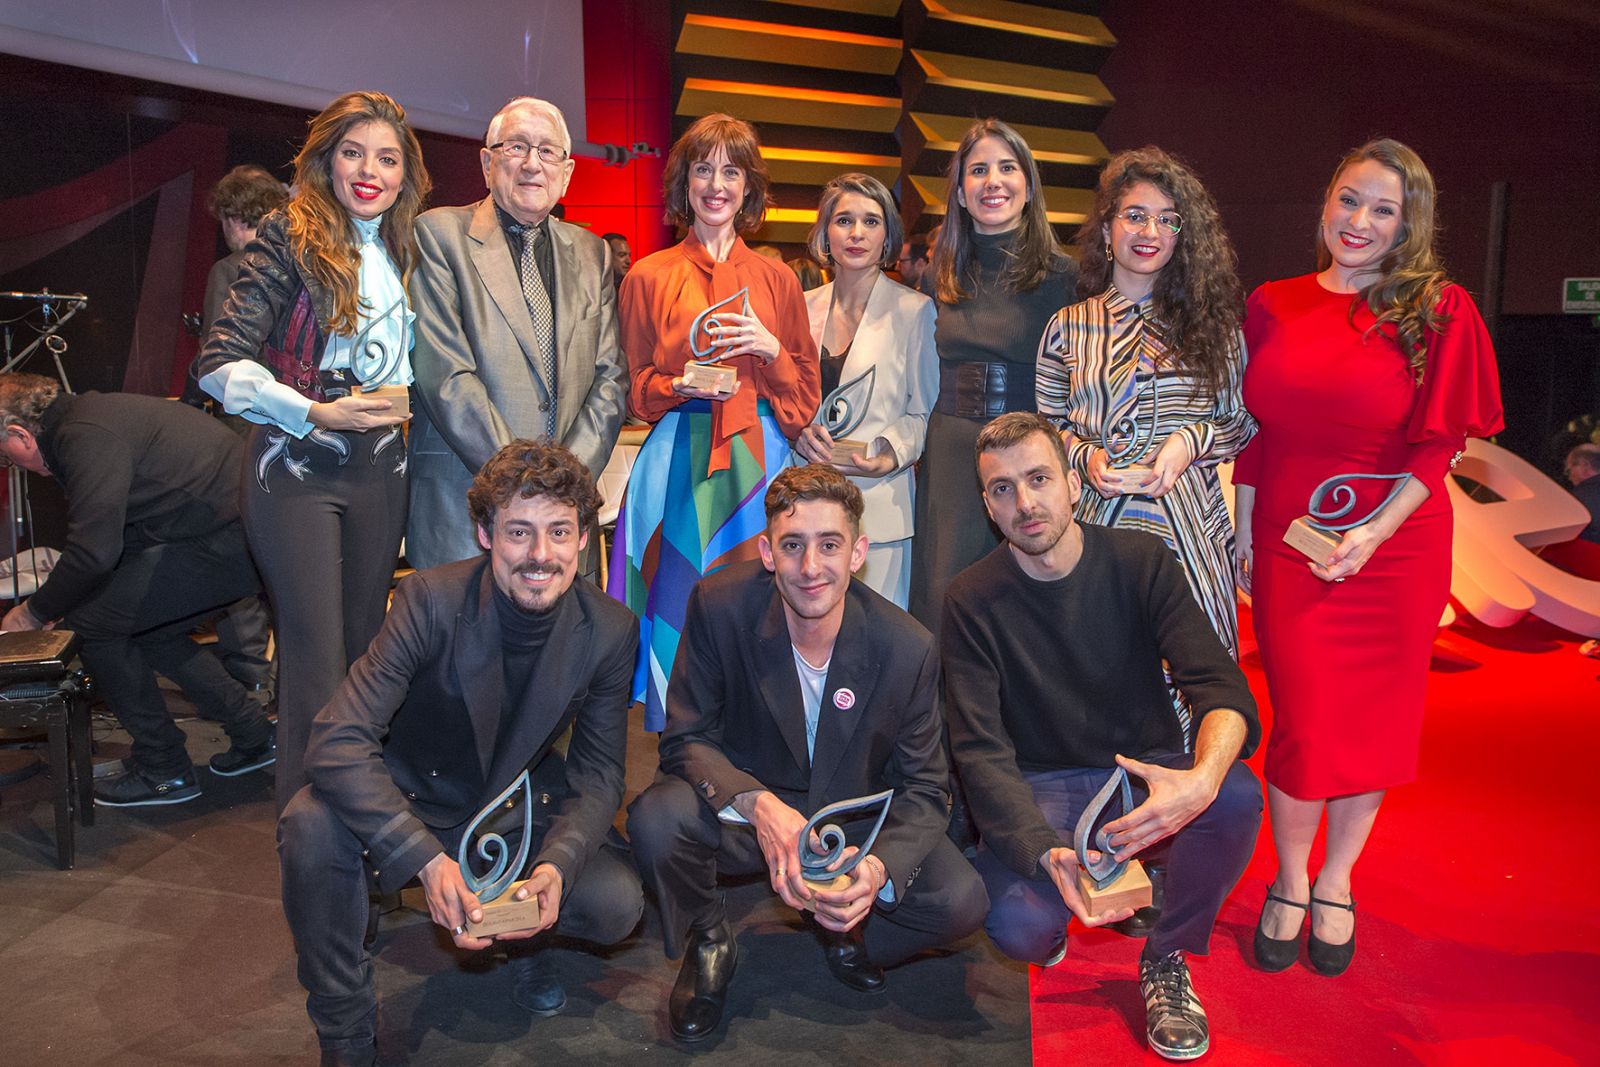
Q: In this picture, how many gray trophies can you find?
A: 8